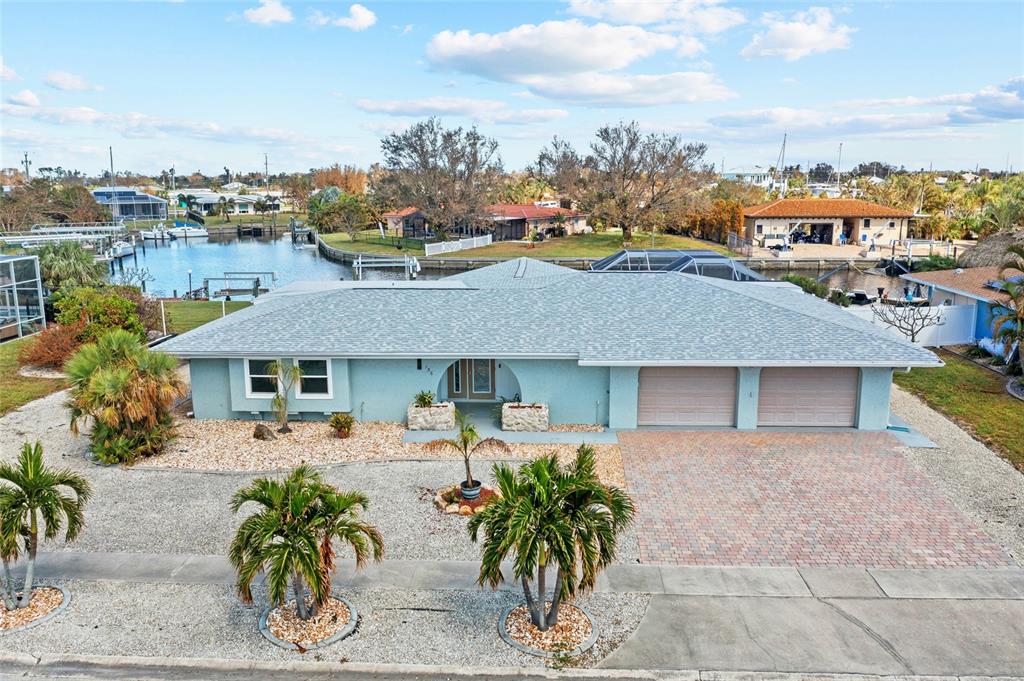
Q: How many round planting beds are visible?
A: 4